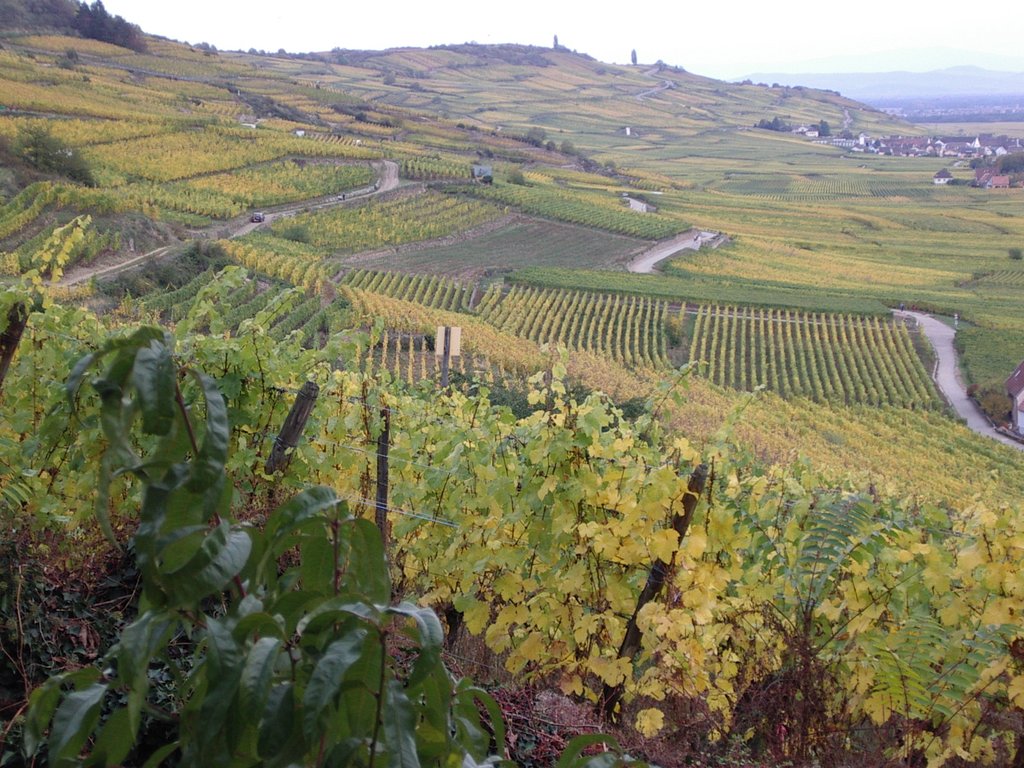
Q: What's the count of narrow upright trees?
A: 2